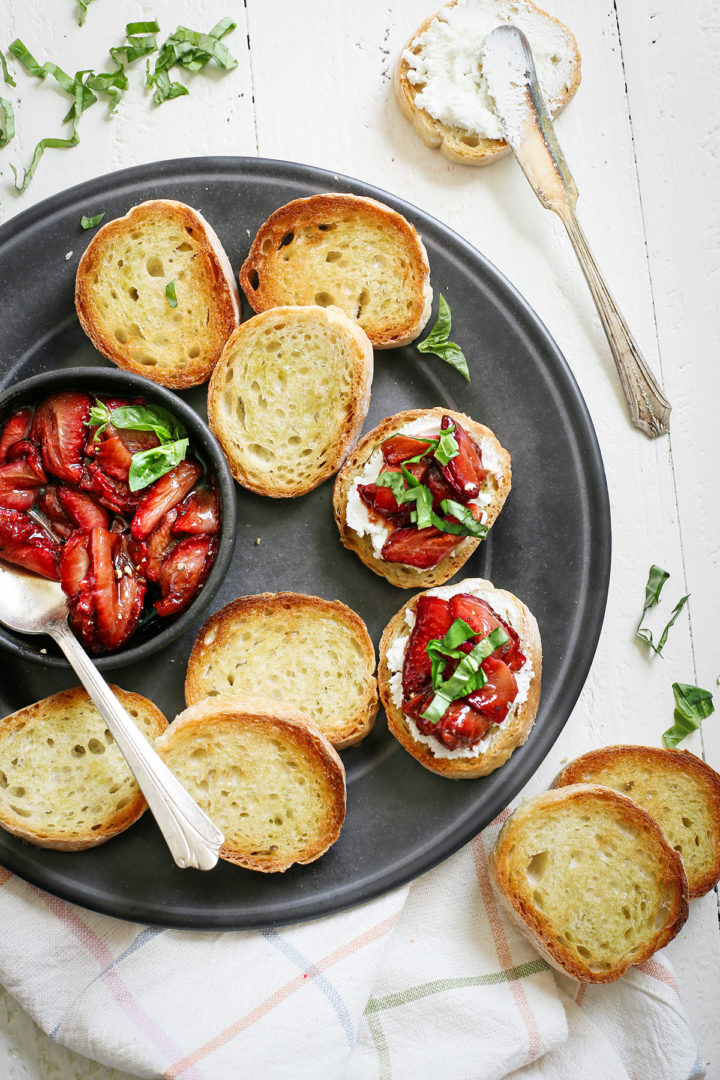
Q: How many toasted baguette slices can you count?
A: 11